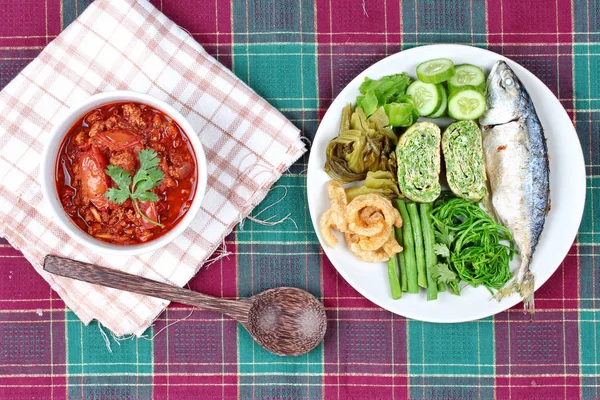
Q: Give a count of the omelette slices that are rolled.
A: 2